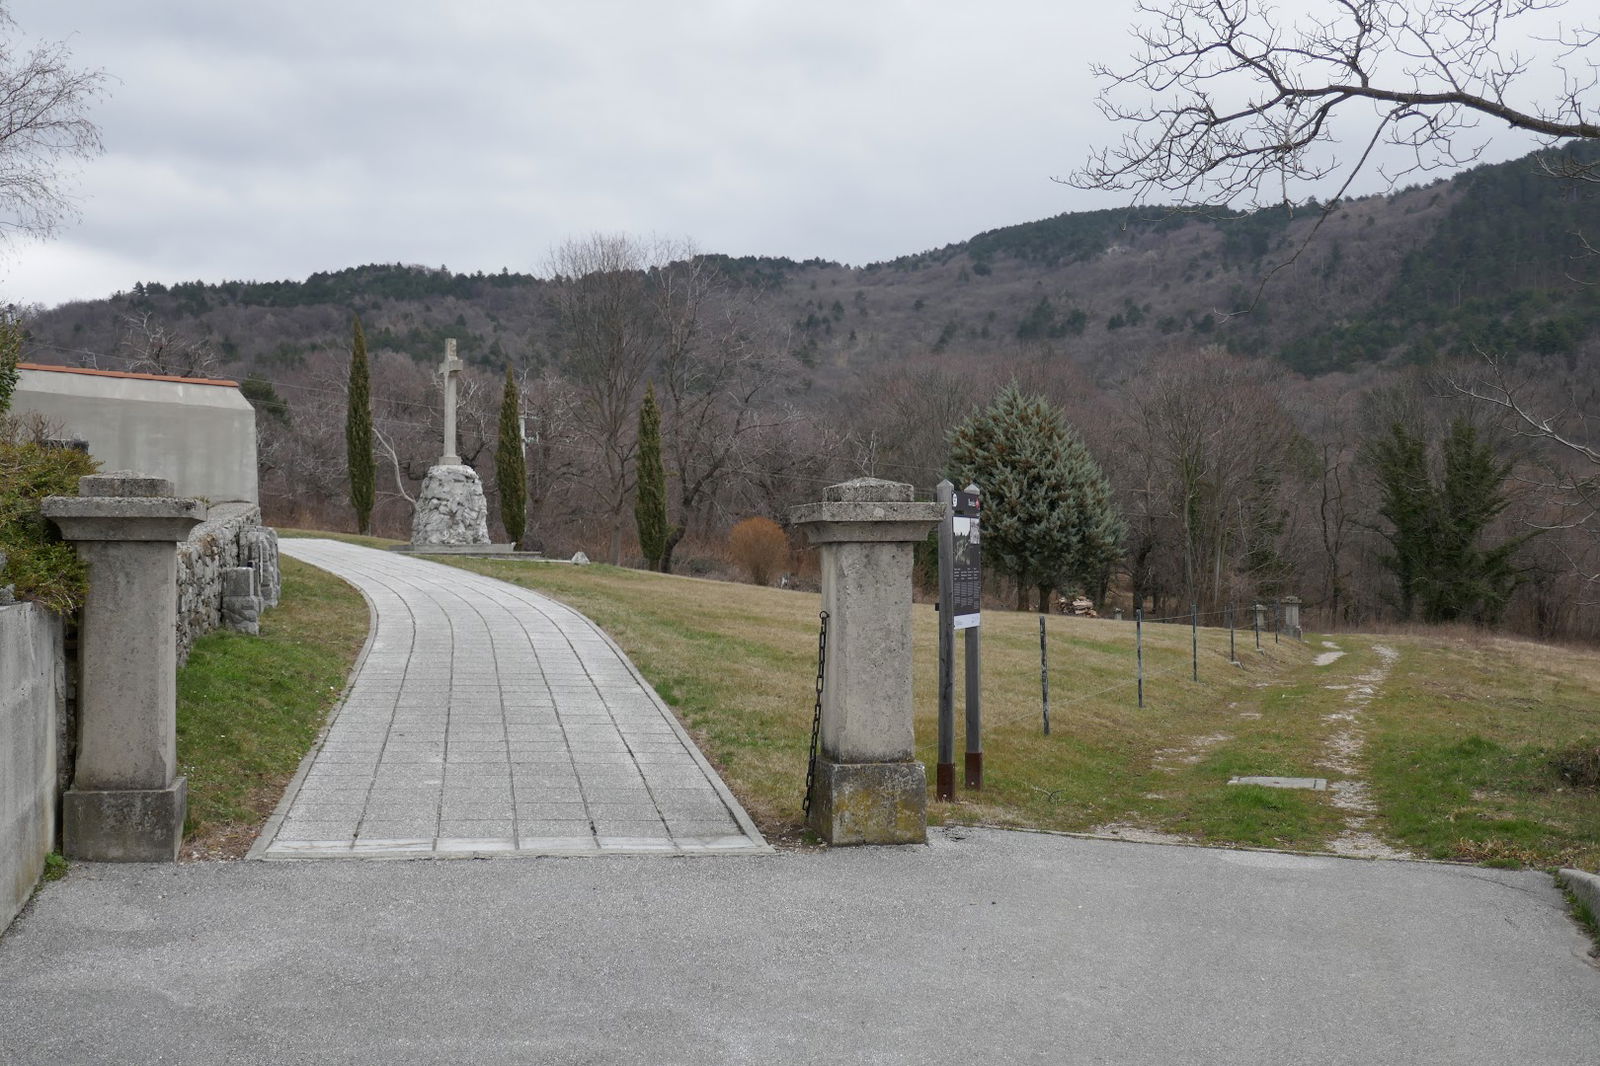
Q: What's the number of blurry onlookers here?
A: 0